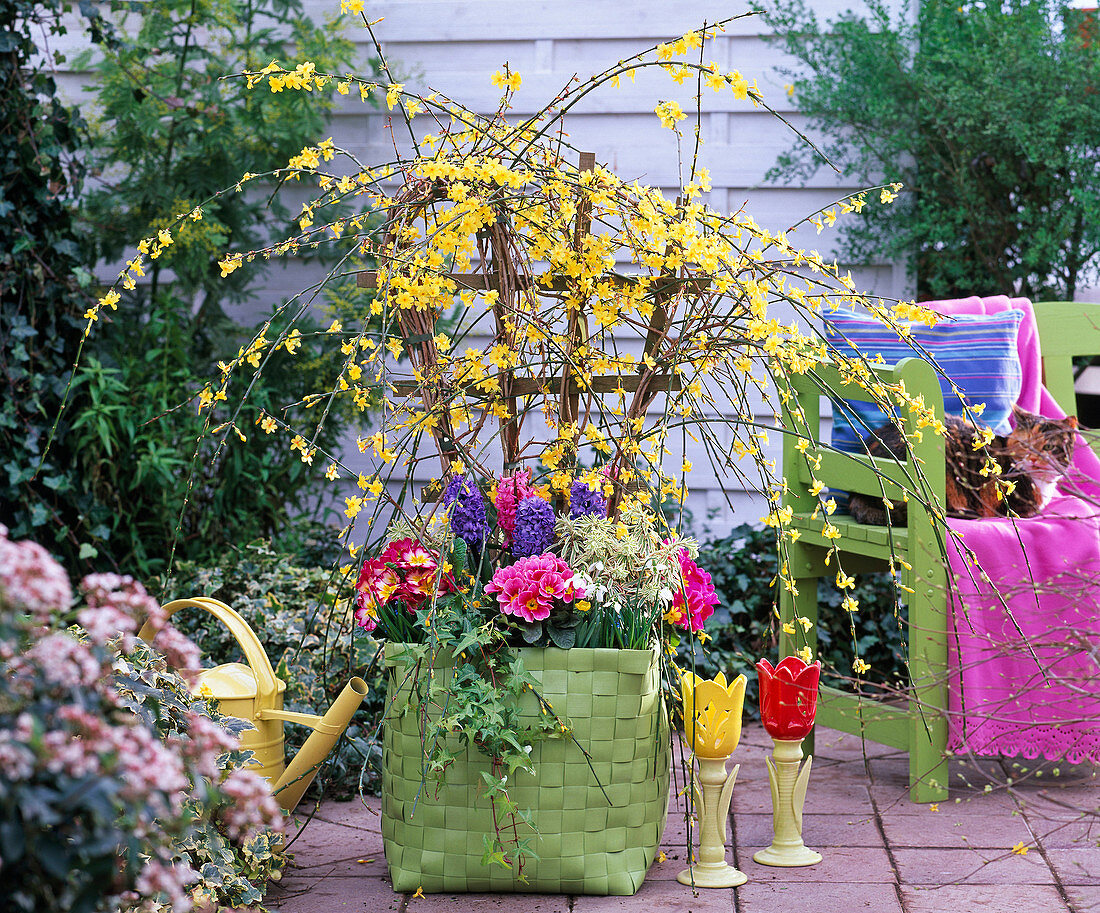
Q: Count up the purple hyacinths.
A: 3